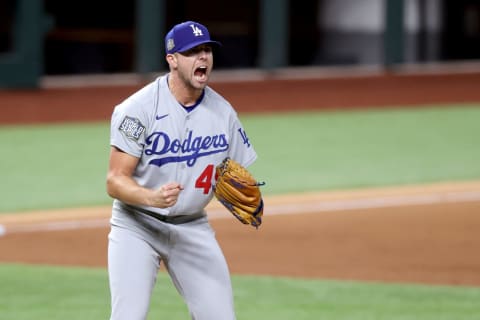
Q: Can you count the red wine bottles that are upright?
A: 0